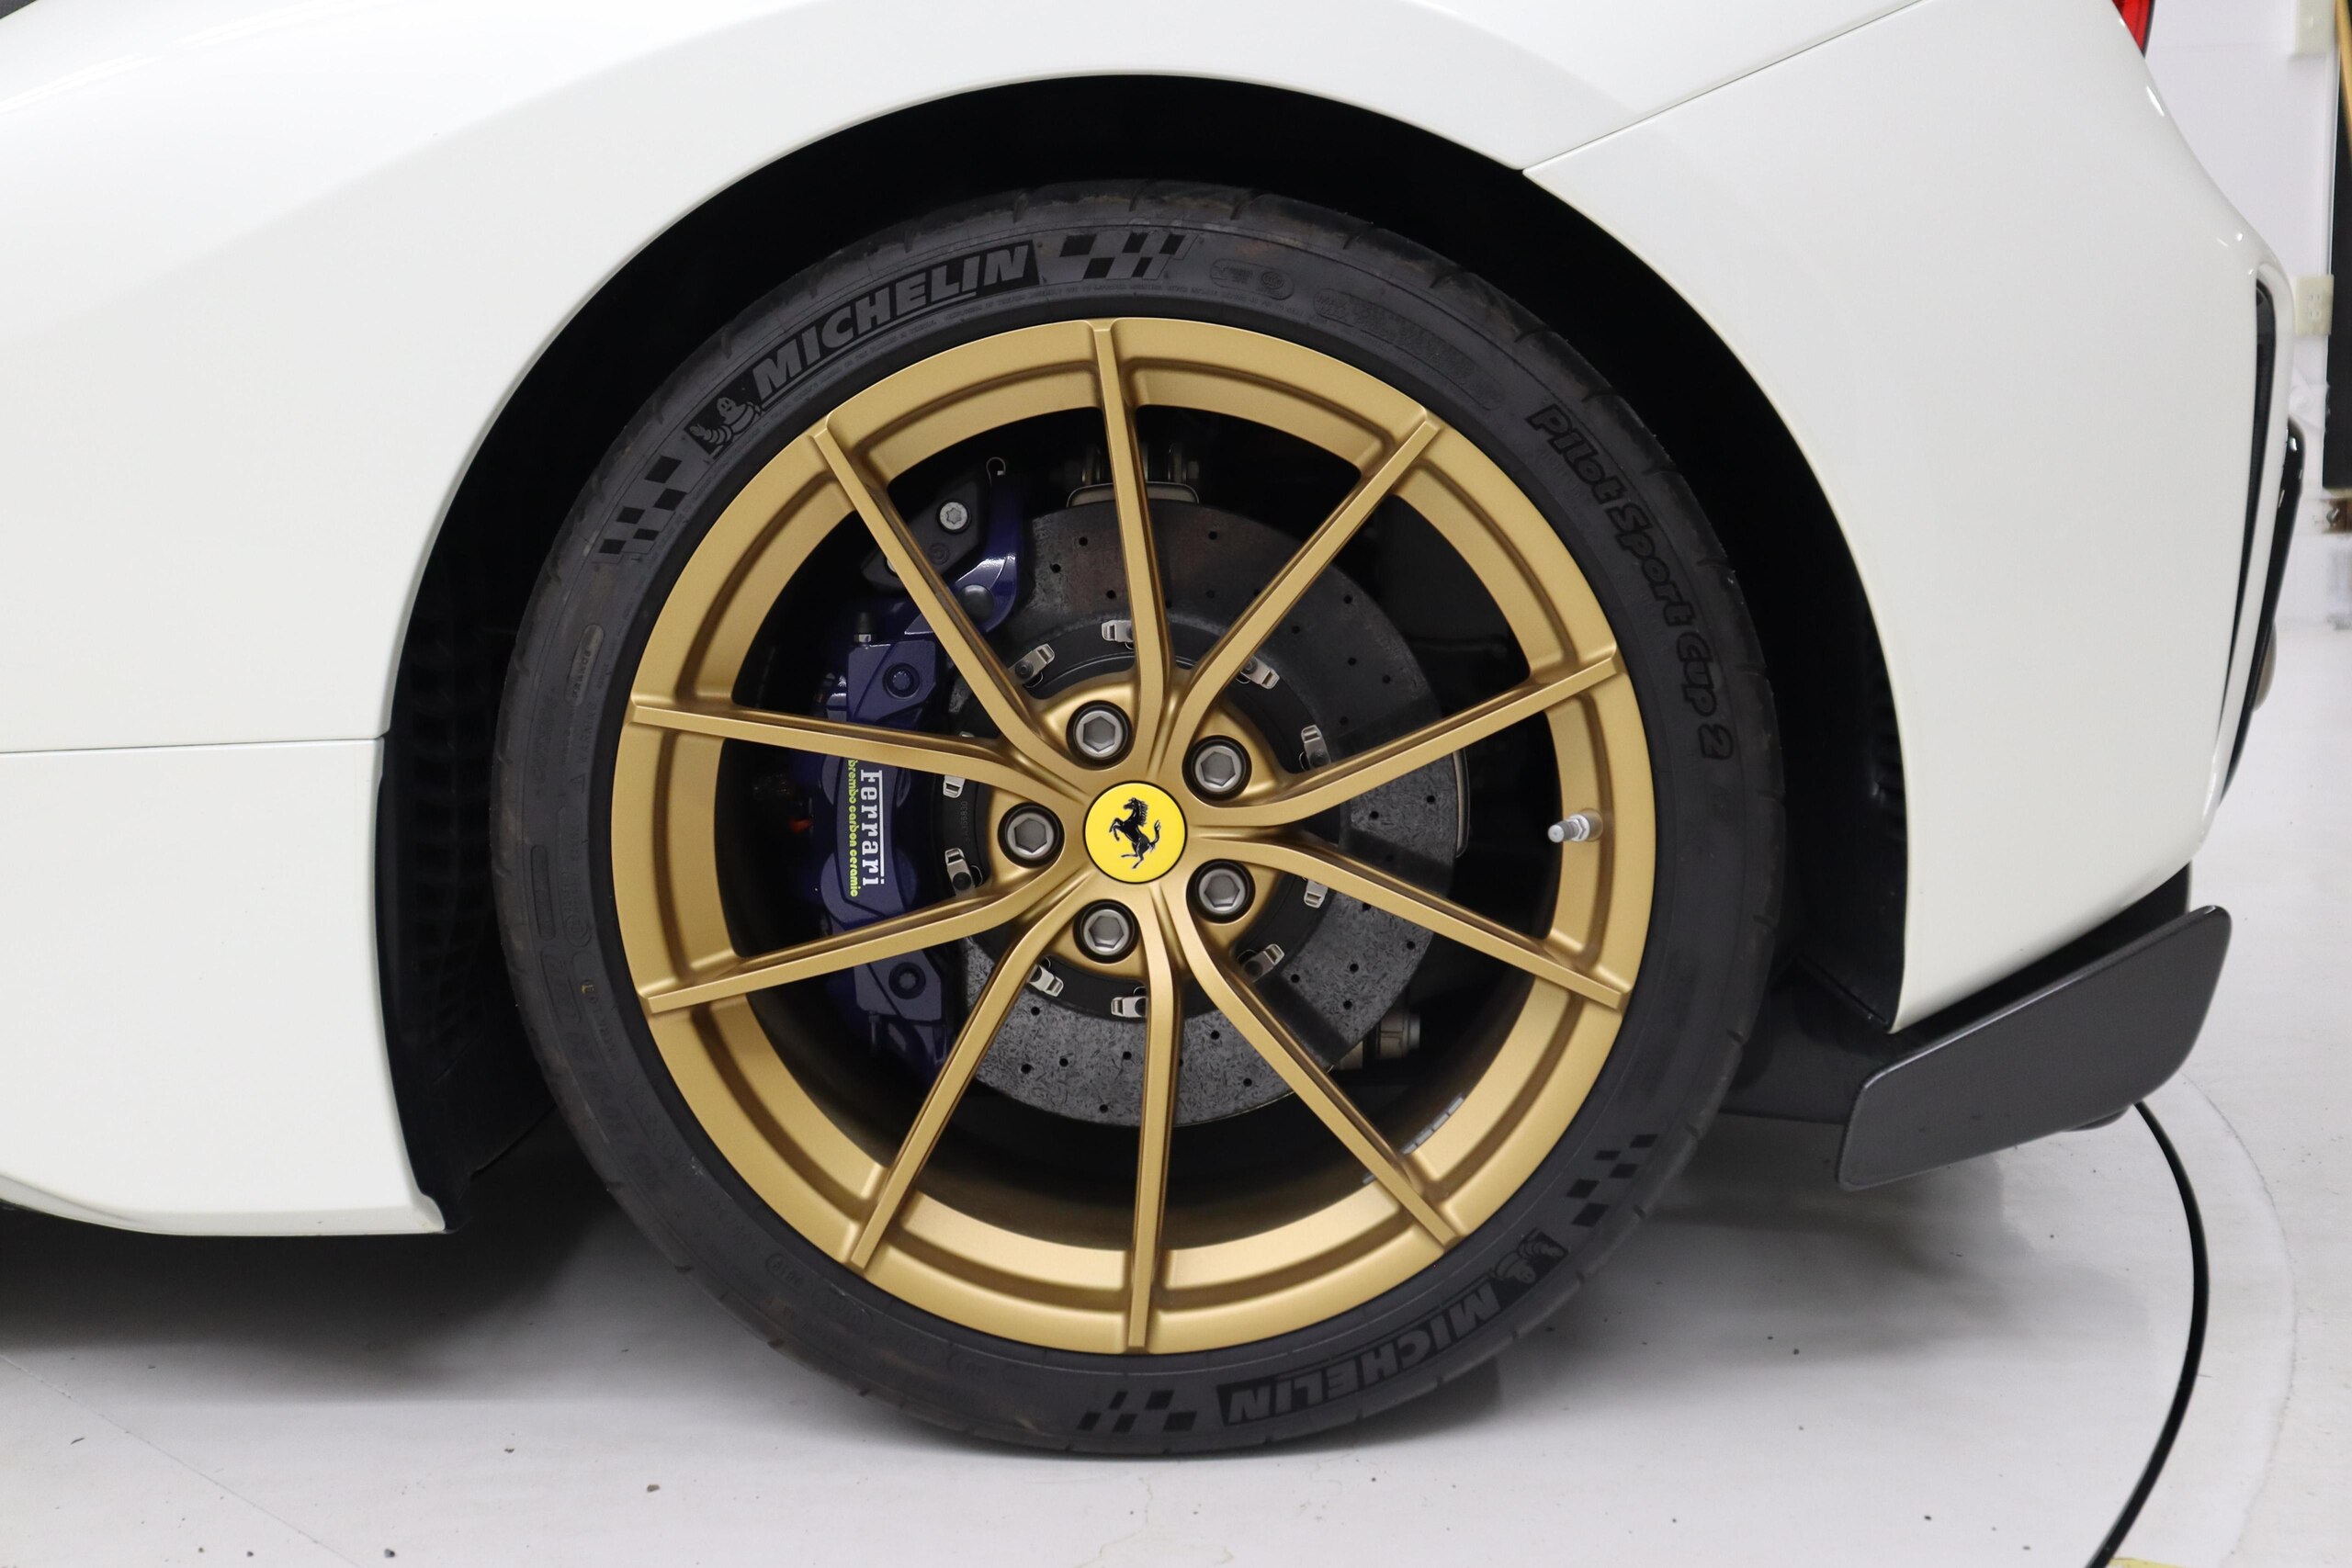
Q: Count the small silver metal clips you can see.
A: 10